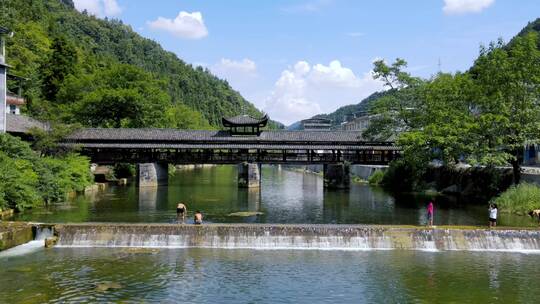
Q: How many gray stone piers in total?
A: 3